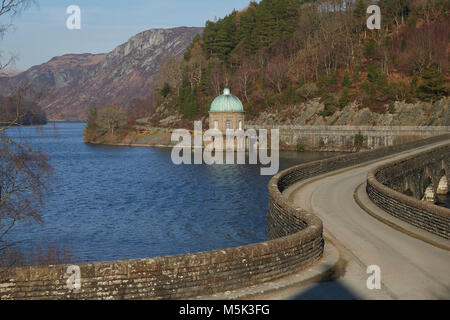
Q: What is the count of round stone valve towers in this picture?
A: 1